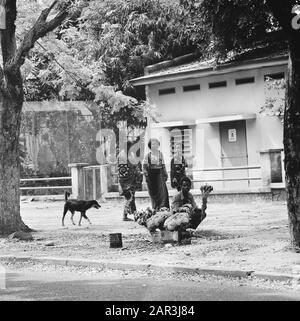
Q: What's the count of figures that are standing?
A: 3